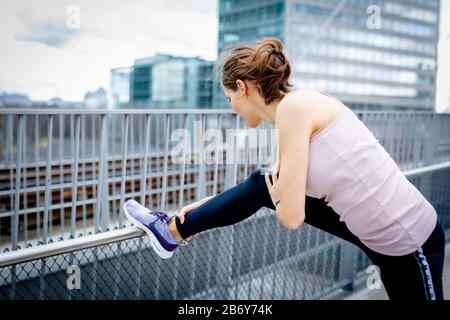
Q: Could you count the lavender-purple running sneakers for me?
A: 1